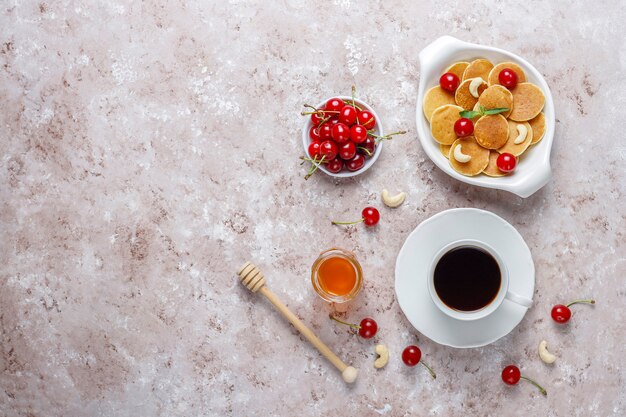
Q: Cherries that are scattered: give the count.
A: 5